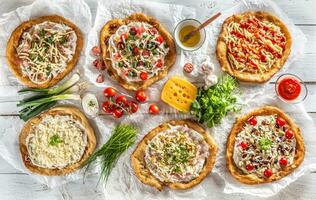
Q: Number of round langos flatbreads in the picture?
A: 6